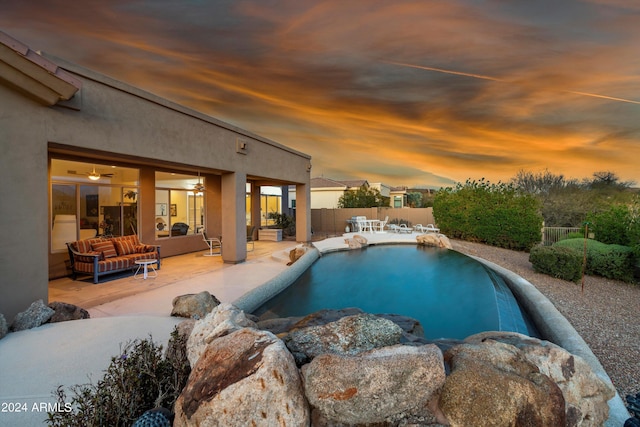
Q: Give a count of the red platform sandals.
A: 0